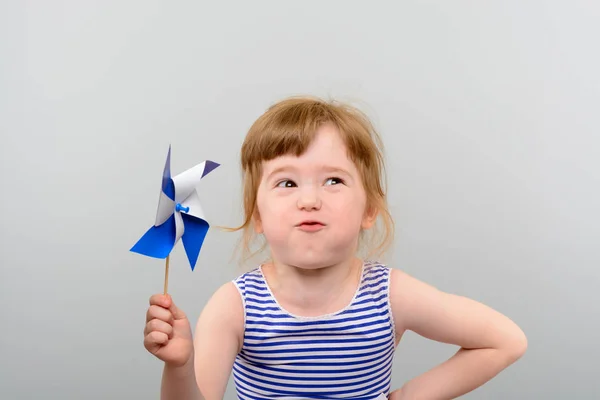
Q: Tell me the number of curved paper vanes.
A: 4